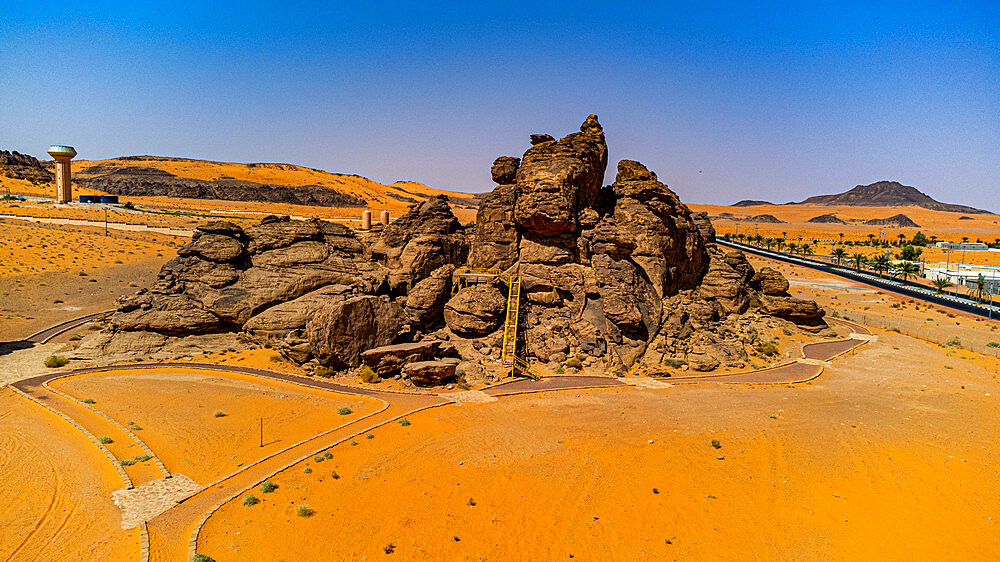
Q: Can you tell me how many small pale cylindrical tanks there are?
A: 2